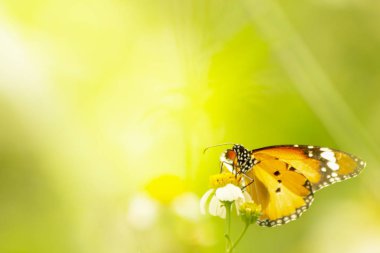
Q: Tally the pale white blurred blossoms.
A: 2